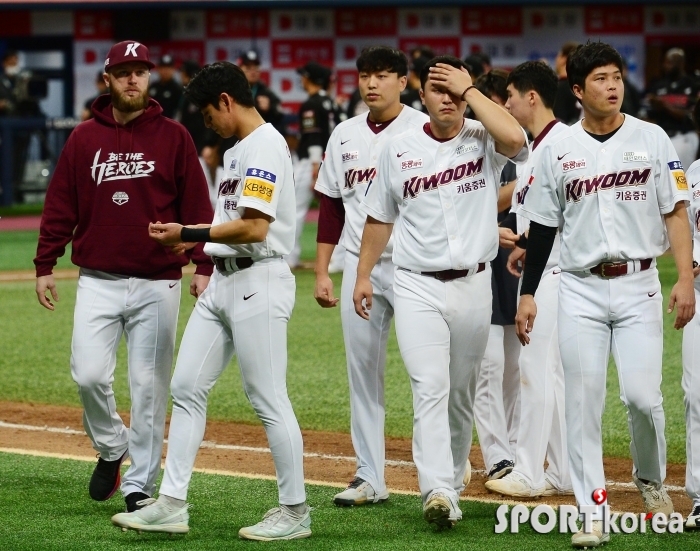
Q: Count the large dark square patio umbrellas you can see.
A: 0